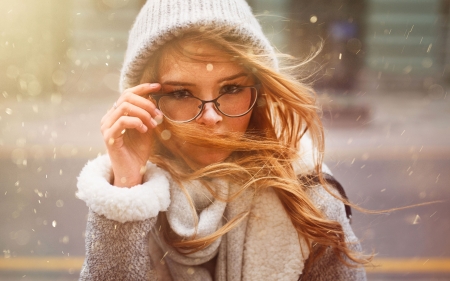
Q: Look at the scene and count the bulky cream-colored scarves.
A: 1